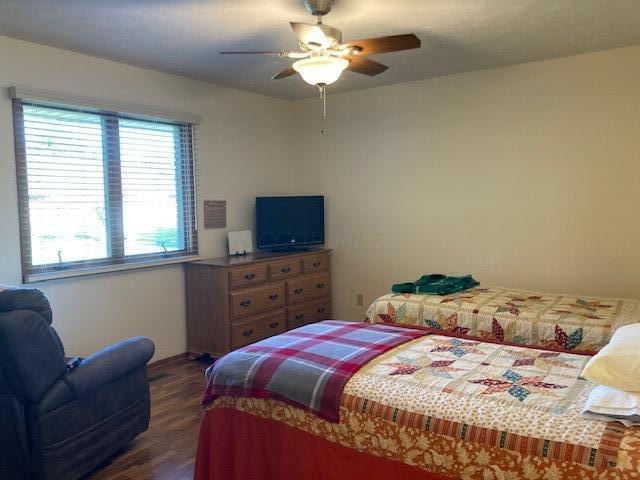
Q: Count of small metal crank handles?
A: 2